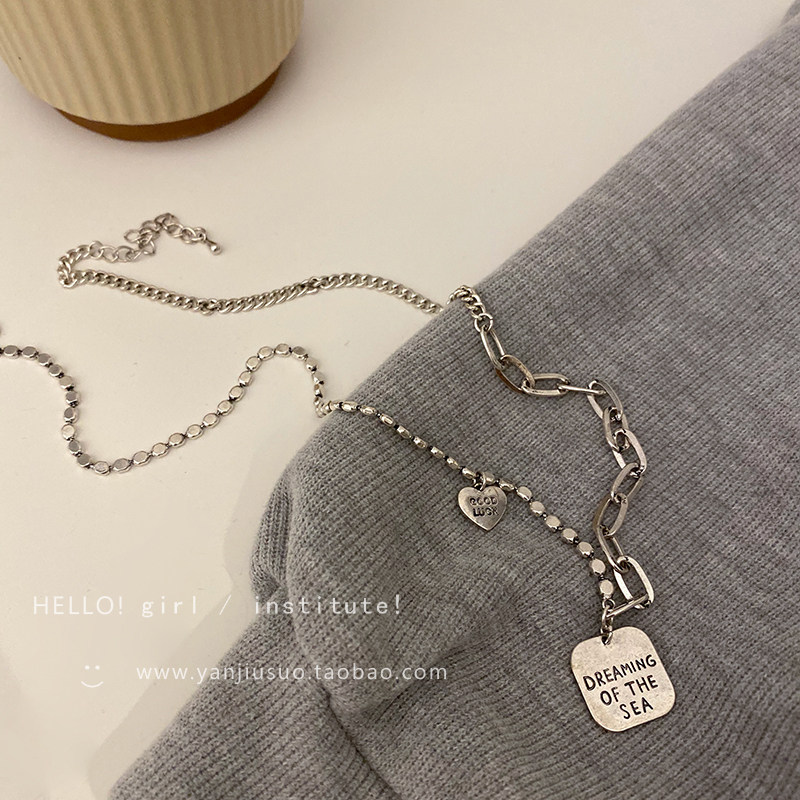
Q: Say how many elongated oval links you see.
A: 12